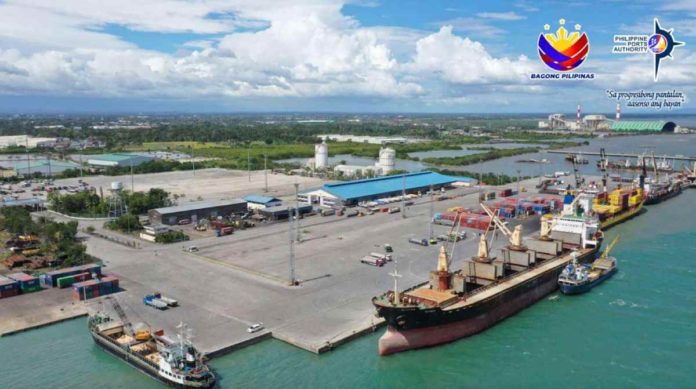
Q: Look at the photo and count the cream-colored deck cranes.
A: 4